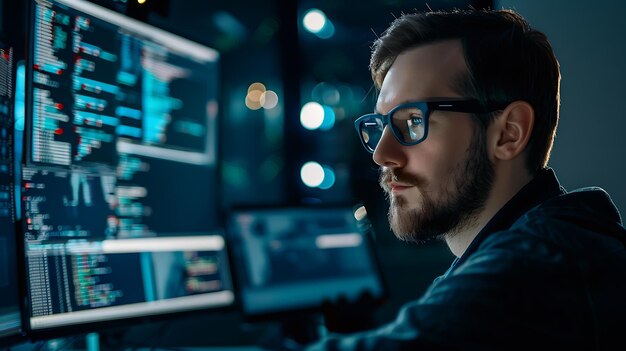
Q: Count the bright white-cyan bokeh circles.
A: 3